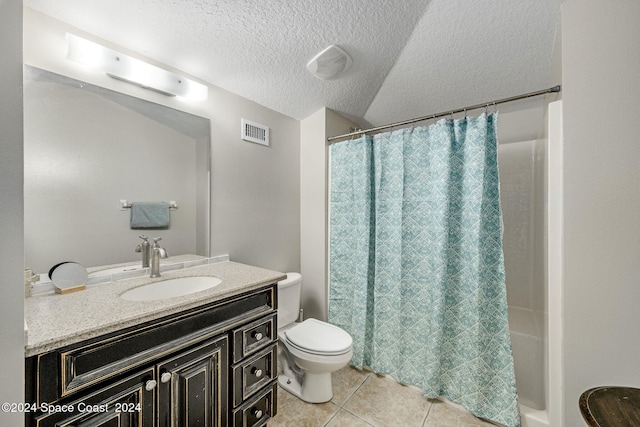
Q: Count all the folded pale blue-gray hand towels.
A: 1